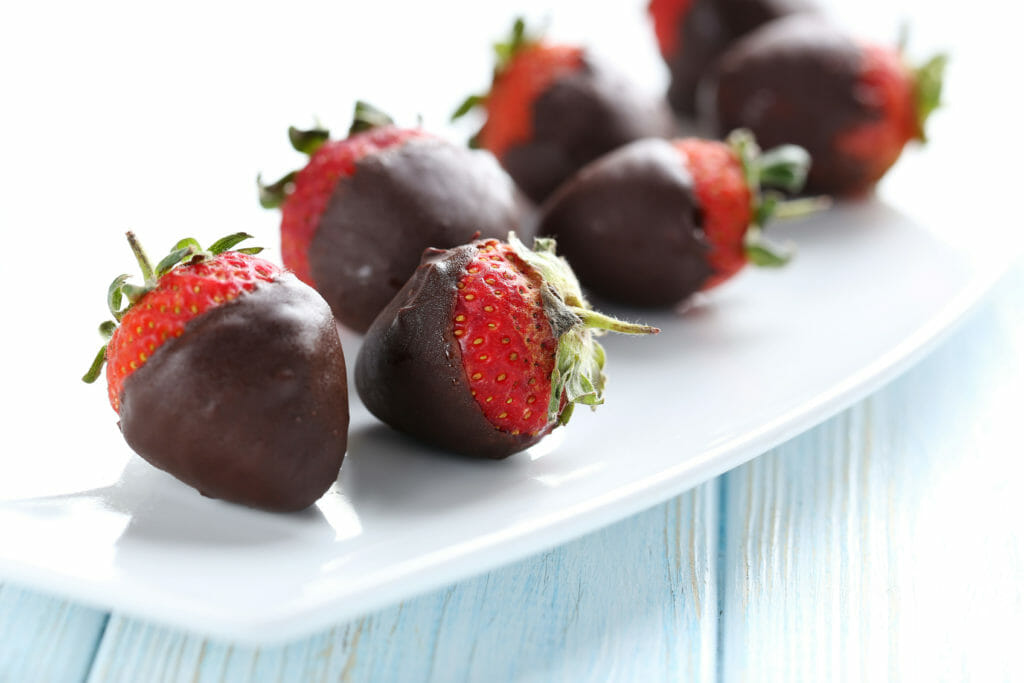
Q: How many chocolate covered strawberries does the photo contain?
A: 7